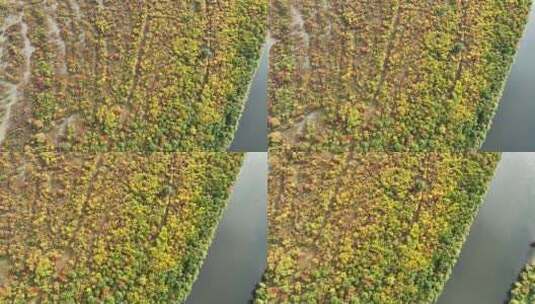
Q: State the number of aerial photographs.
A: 4